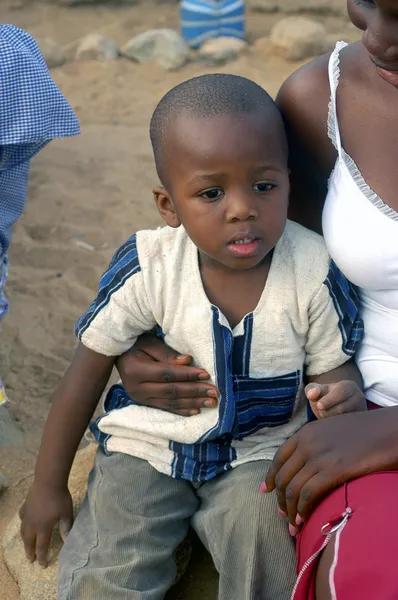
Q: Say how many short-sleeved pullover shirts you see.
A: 1